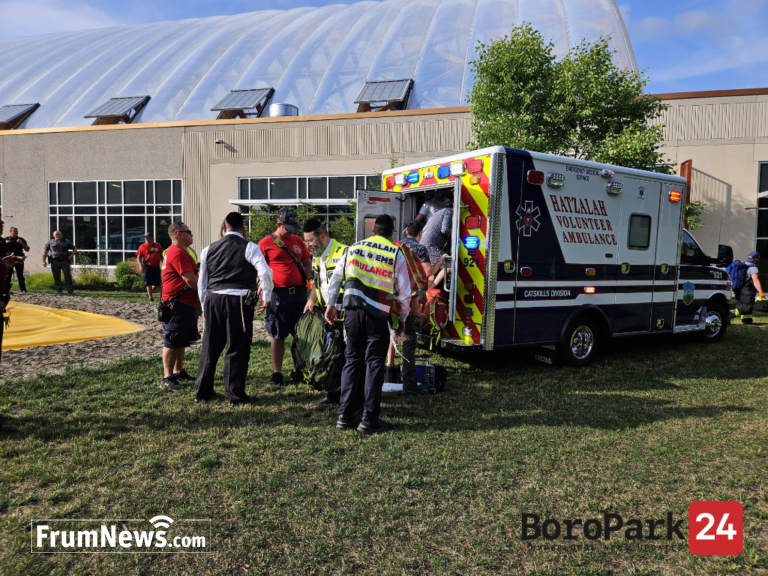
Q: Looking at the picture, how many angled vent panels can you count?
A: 4